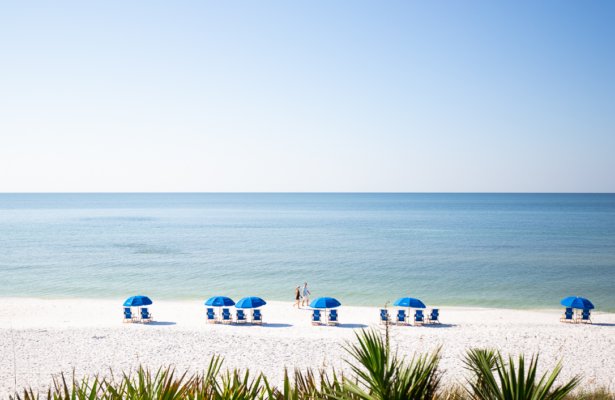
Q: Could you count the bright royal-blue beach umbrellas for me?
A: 6